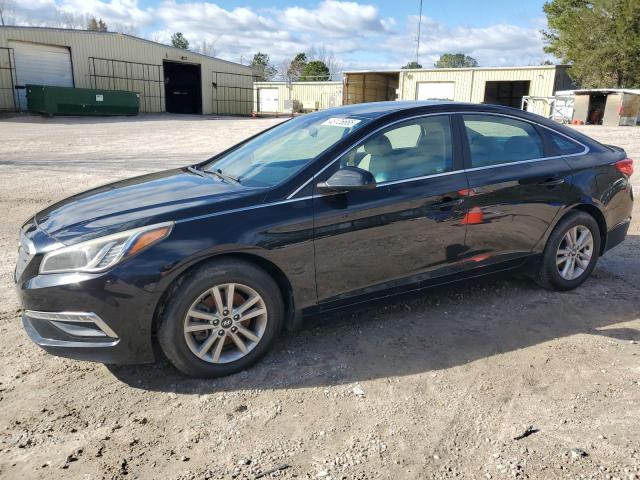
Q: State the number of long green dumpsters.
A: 1